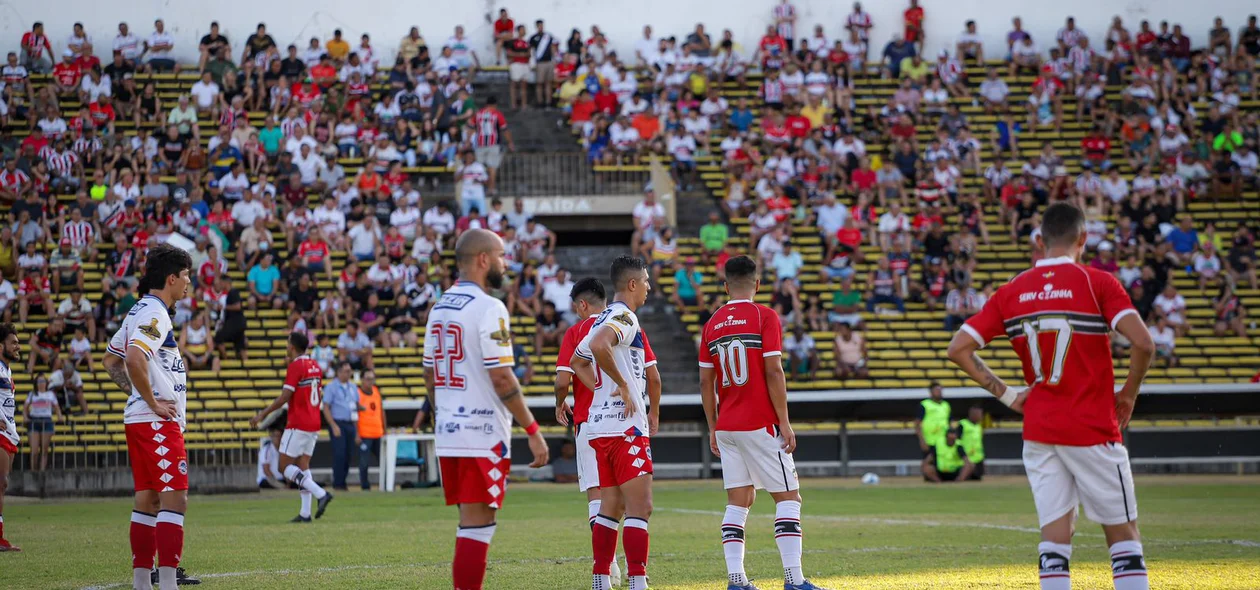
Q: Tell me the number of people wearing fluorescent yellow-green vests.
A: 3